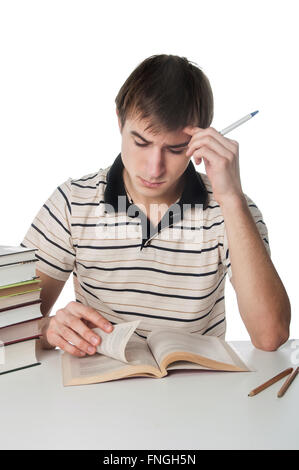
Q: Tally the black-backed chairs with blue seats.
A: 0